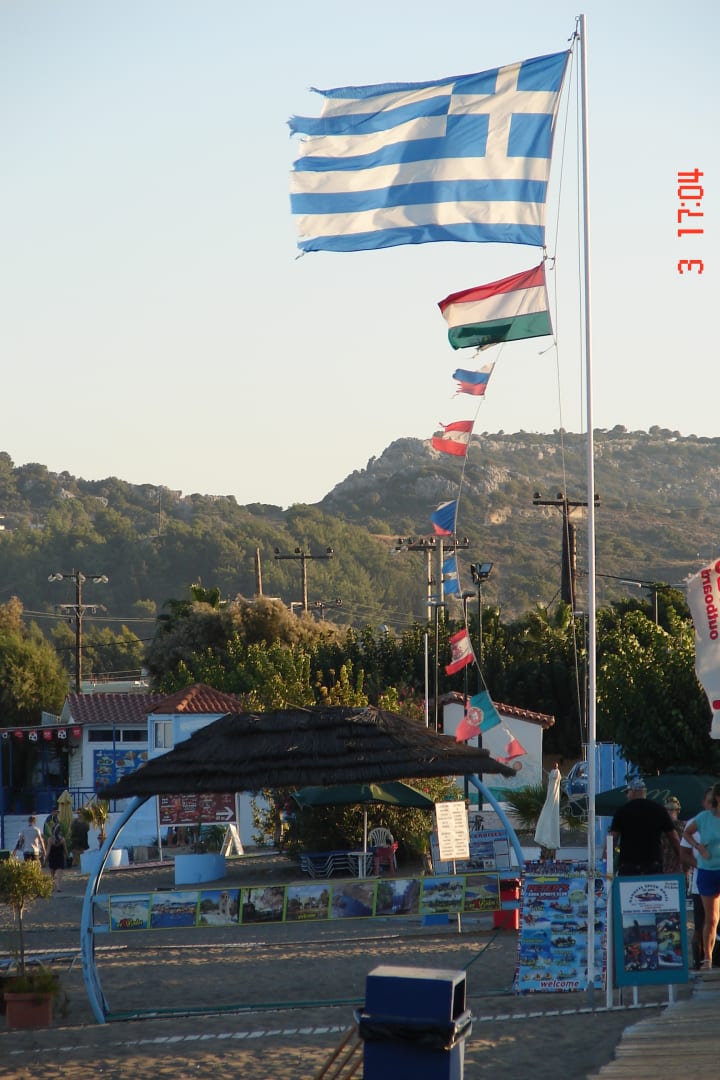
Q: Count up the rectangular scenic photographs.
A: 9